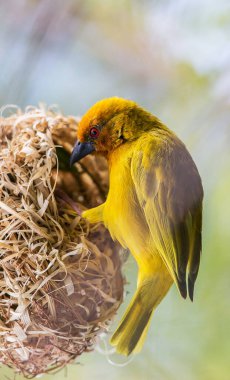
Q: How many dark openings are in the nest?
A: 1